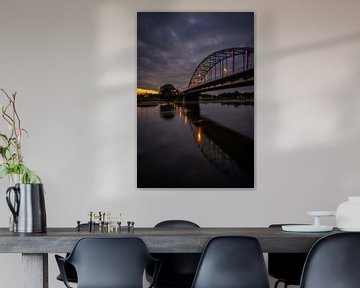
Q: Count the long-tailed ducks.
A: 0